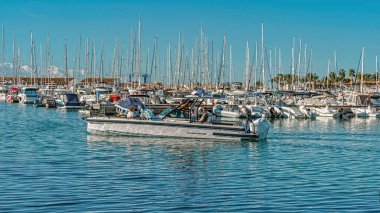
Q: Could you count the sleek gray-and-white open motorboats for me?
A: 1